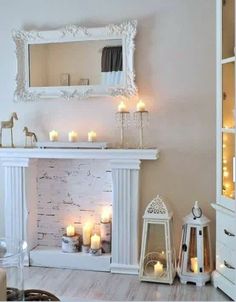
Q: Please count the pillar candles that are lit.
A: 11